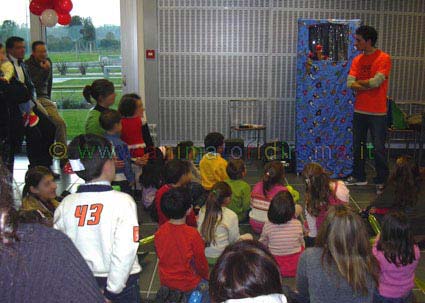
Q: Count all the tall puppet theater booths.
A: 1